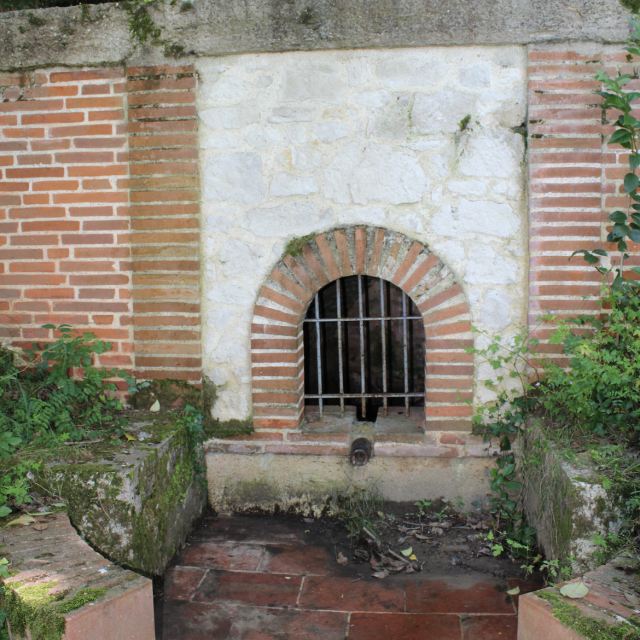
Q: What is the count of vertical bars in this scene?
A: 5